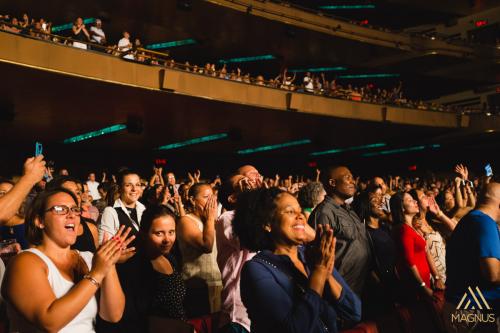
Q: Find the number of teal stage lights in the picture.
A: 11